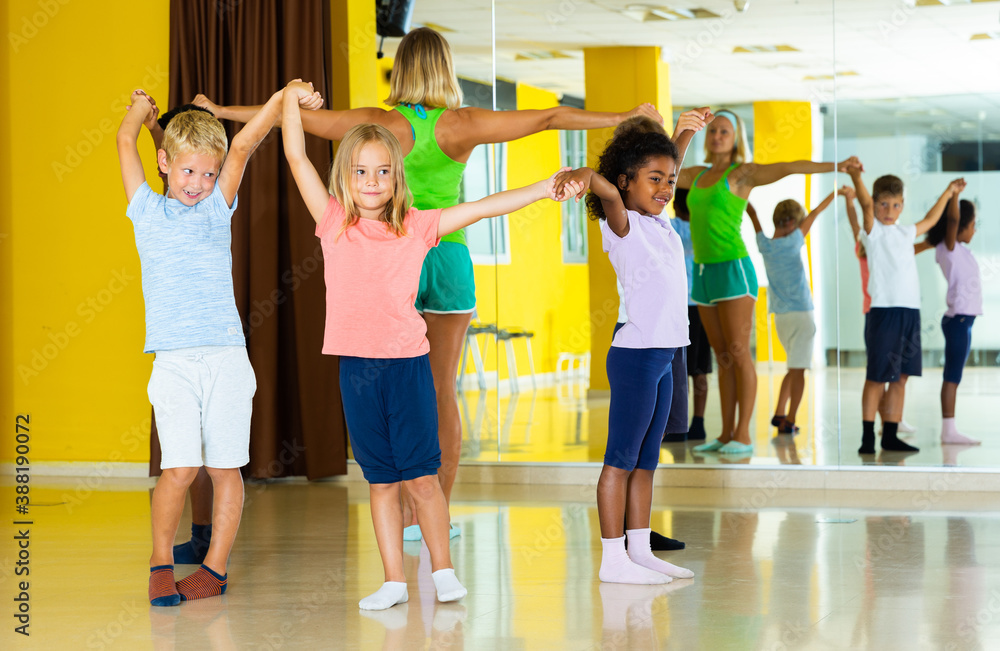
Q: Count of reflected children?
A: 5